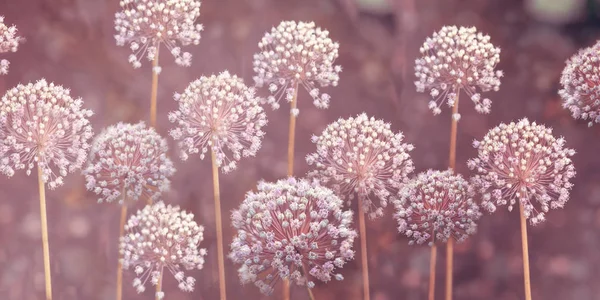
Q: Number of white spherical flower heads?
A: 13